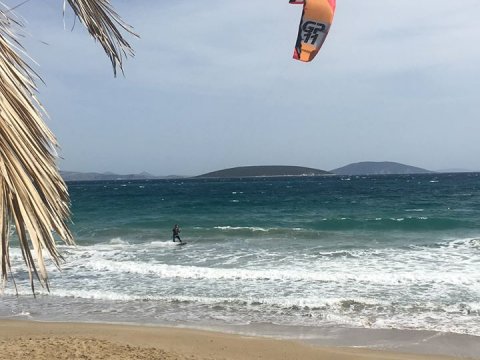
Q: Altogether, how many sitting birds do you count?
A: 0